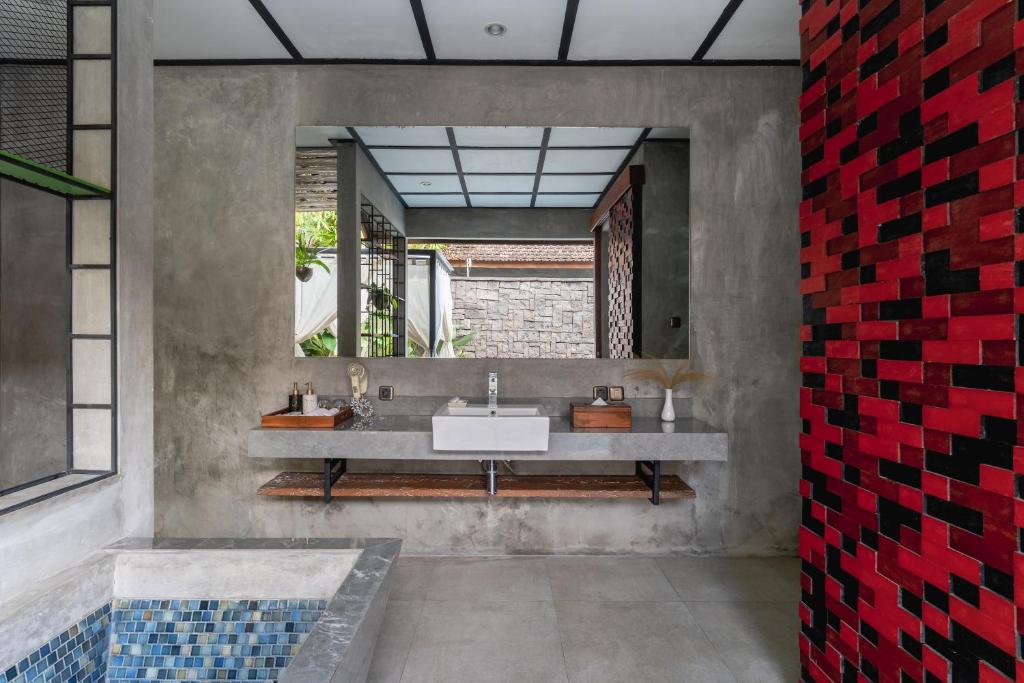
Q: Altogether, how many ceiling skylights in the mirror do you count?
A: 12